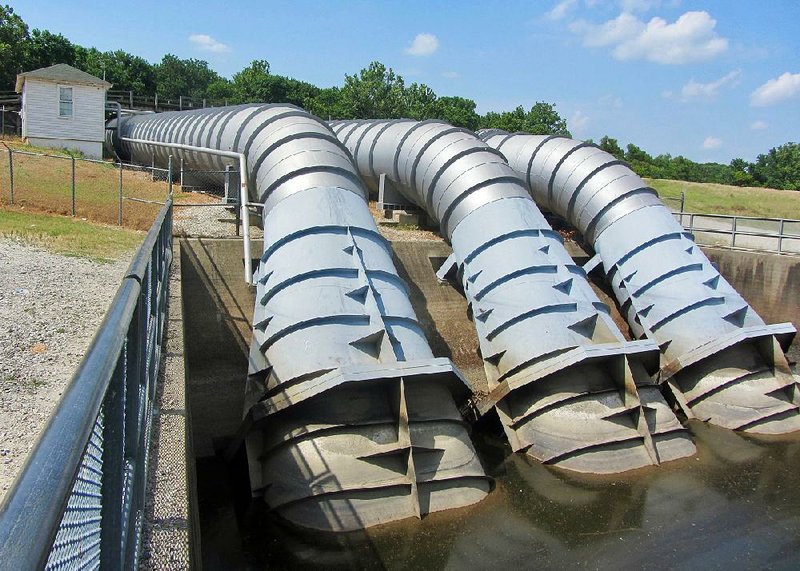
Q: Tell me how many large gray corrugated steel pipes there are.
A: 3